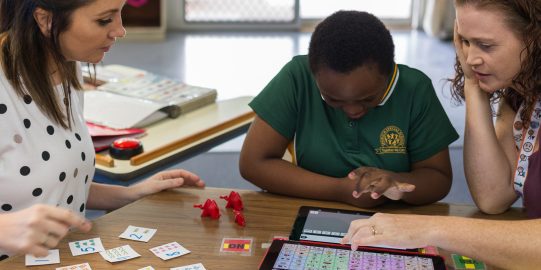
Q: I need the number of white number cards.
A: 8